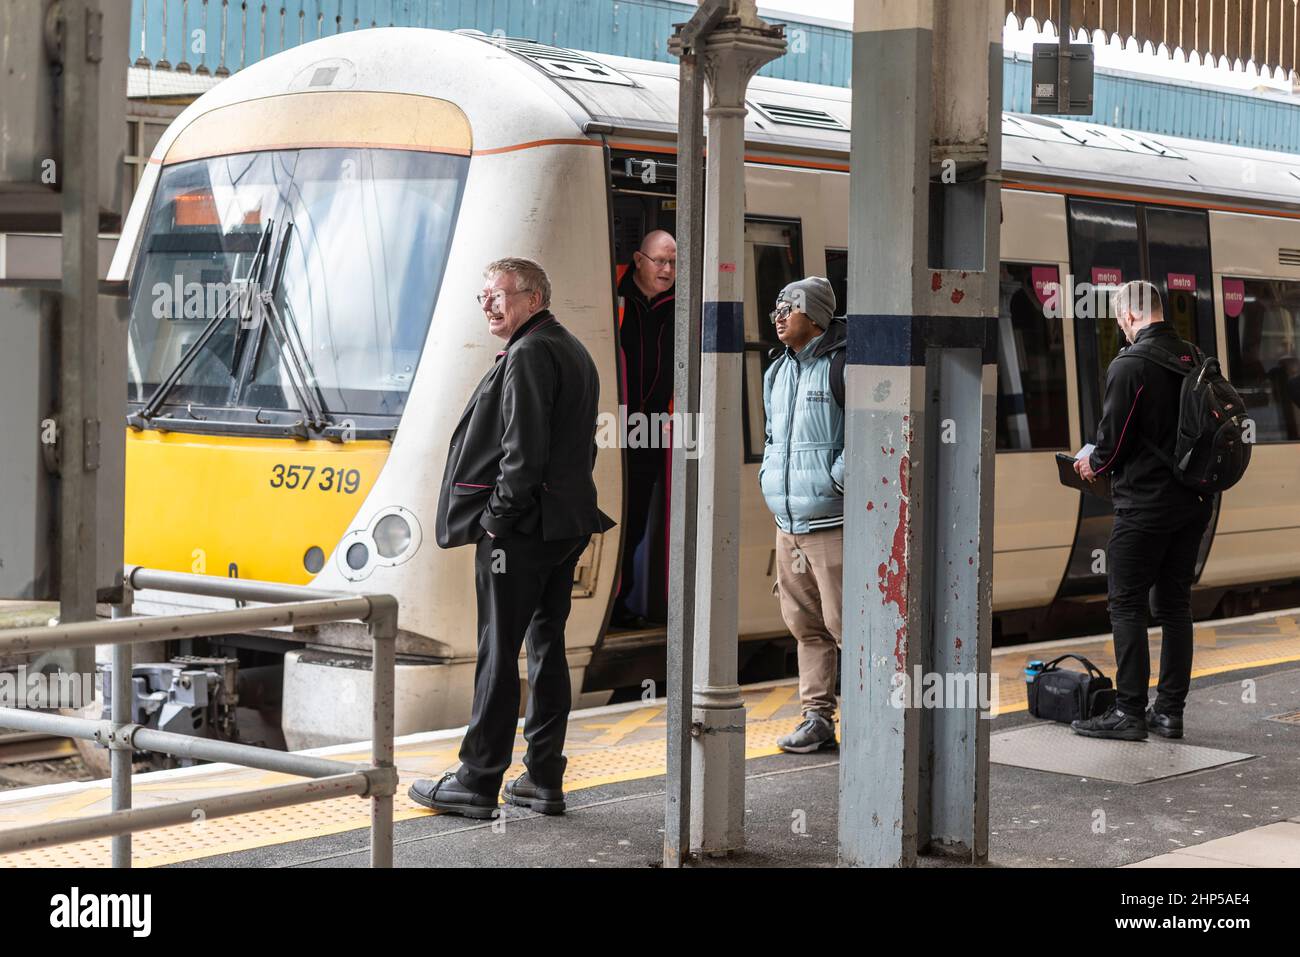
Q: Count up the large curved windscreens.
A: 1